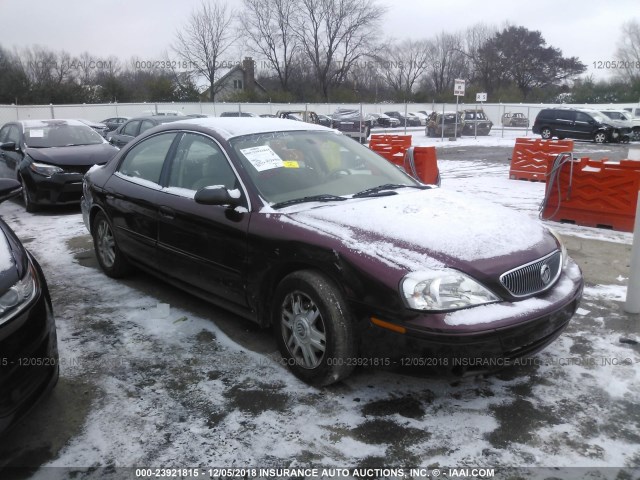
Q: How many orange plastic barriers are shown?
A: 4